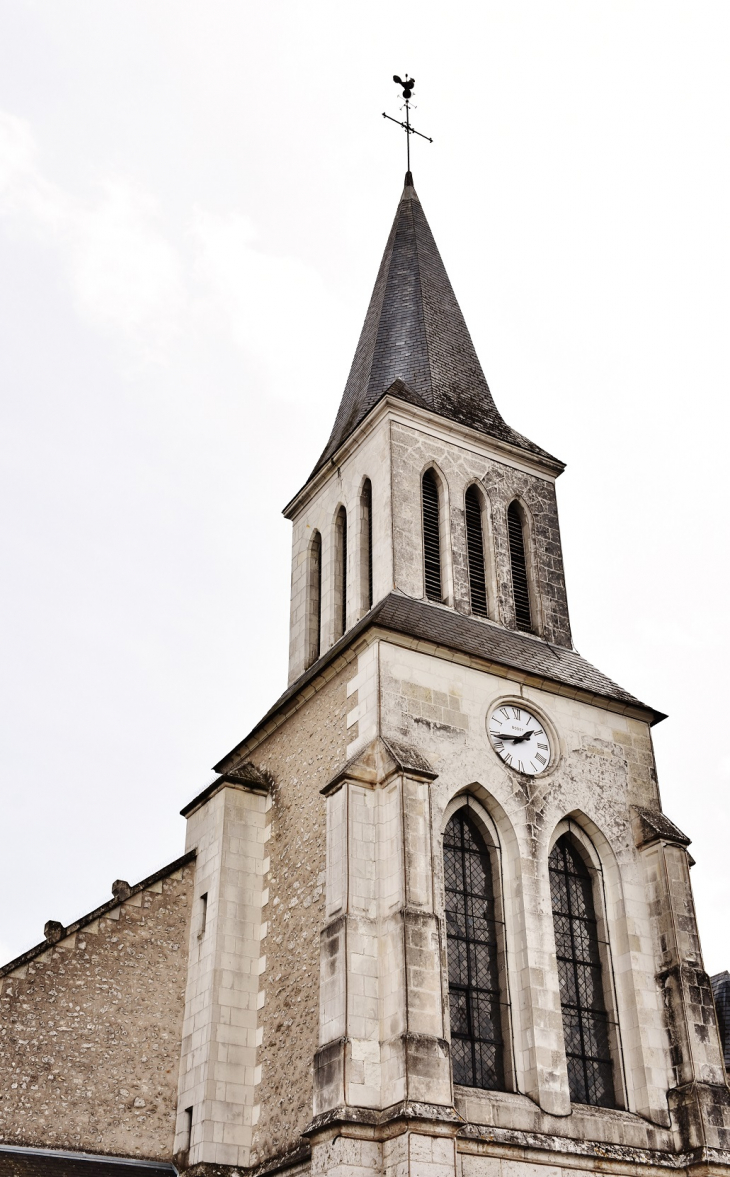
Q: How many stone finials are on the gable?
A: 2